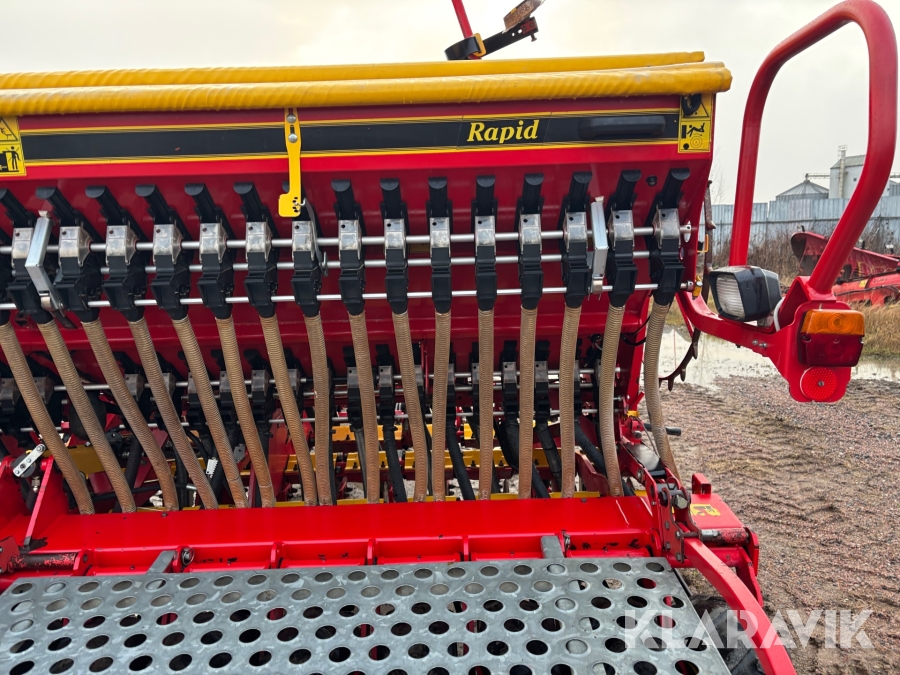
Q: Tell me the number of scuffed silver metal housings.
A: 15